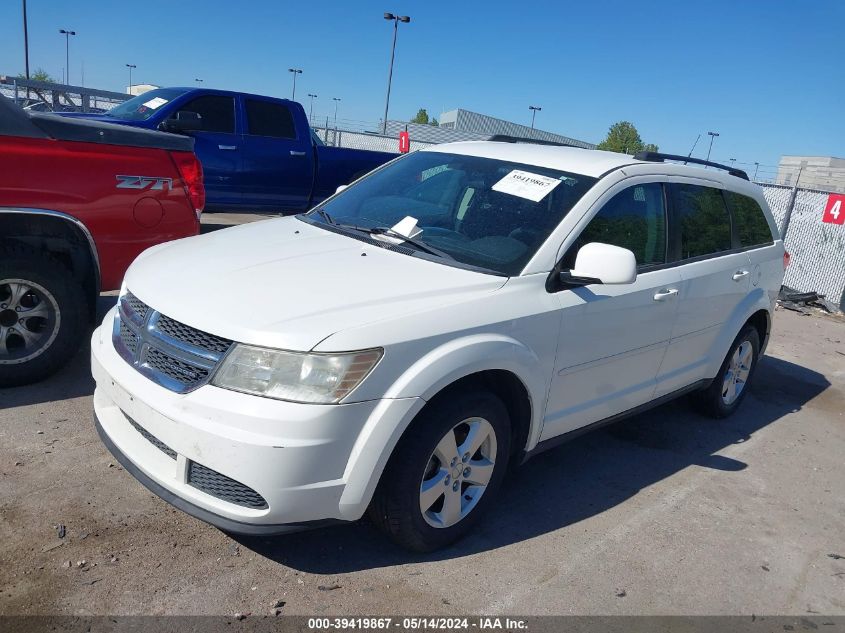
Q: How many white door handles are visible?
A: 2